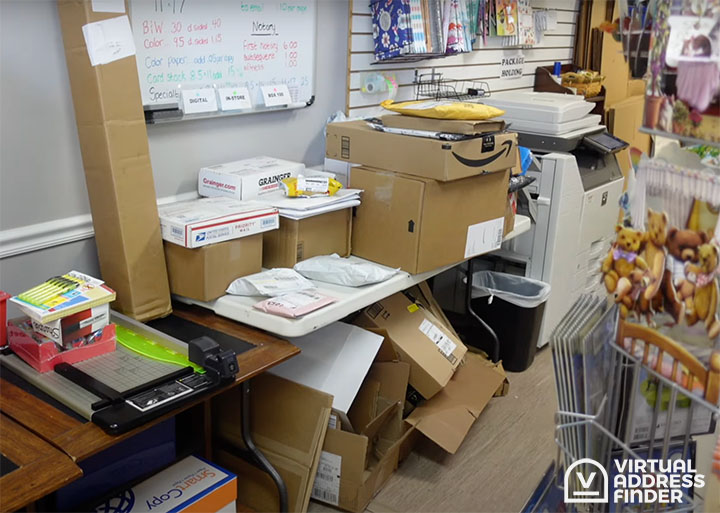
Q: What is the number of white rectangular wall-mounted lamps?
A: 0